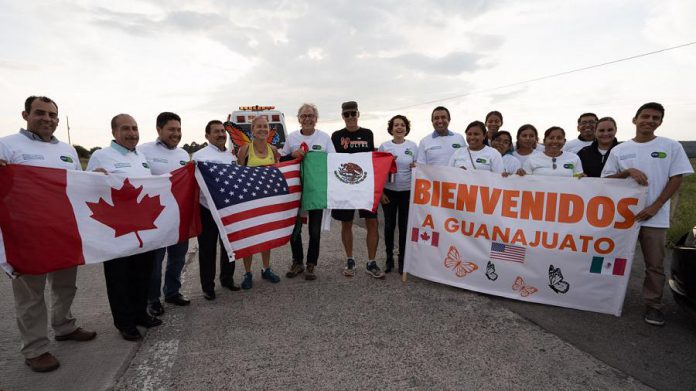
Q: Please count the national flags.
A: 6